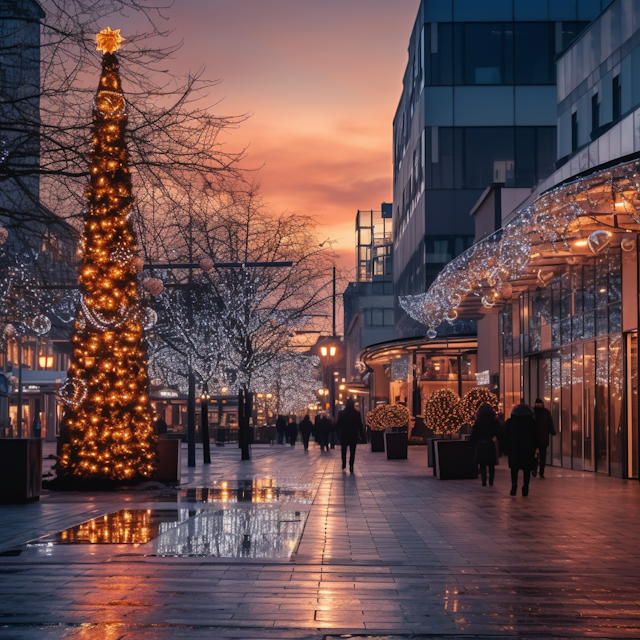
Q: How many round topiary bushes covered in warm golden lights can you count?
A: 4